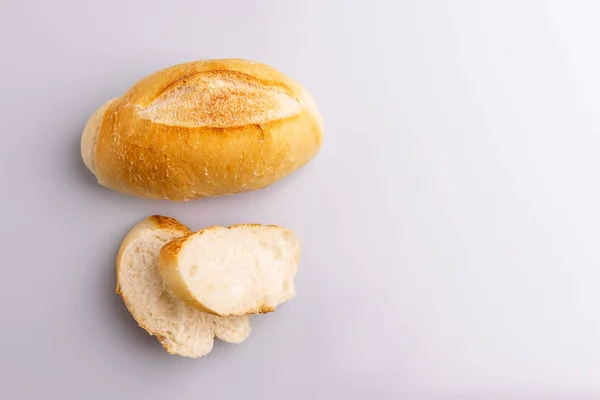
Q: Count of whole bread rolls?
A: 1